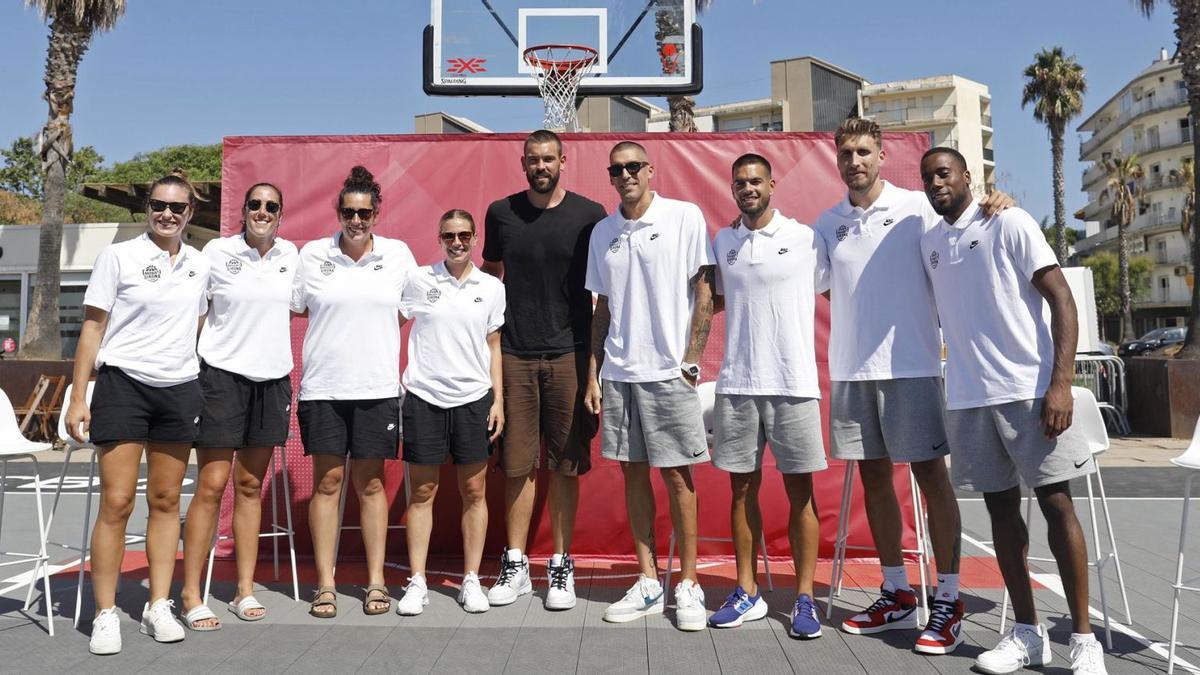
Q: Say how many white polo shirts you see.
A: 8